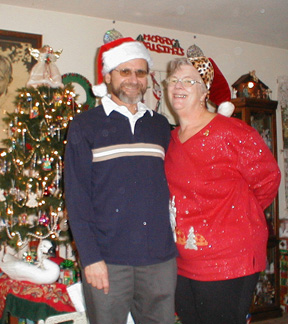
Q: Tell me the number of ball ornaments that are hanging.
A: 2